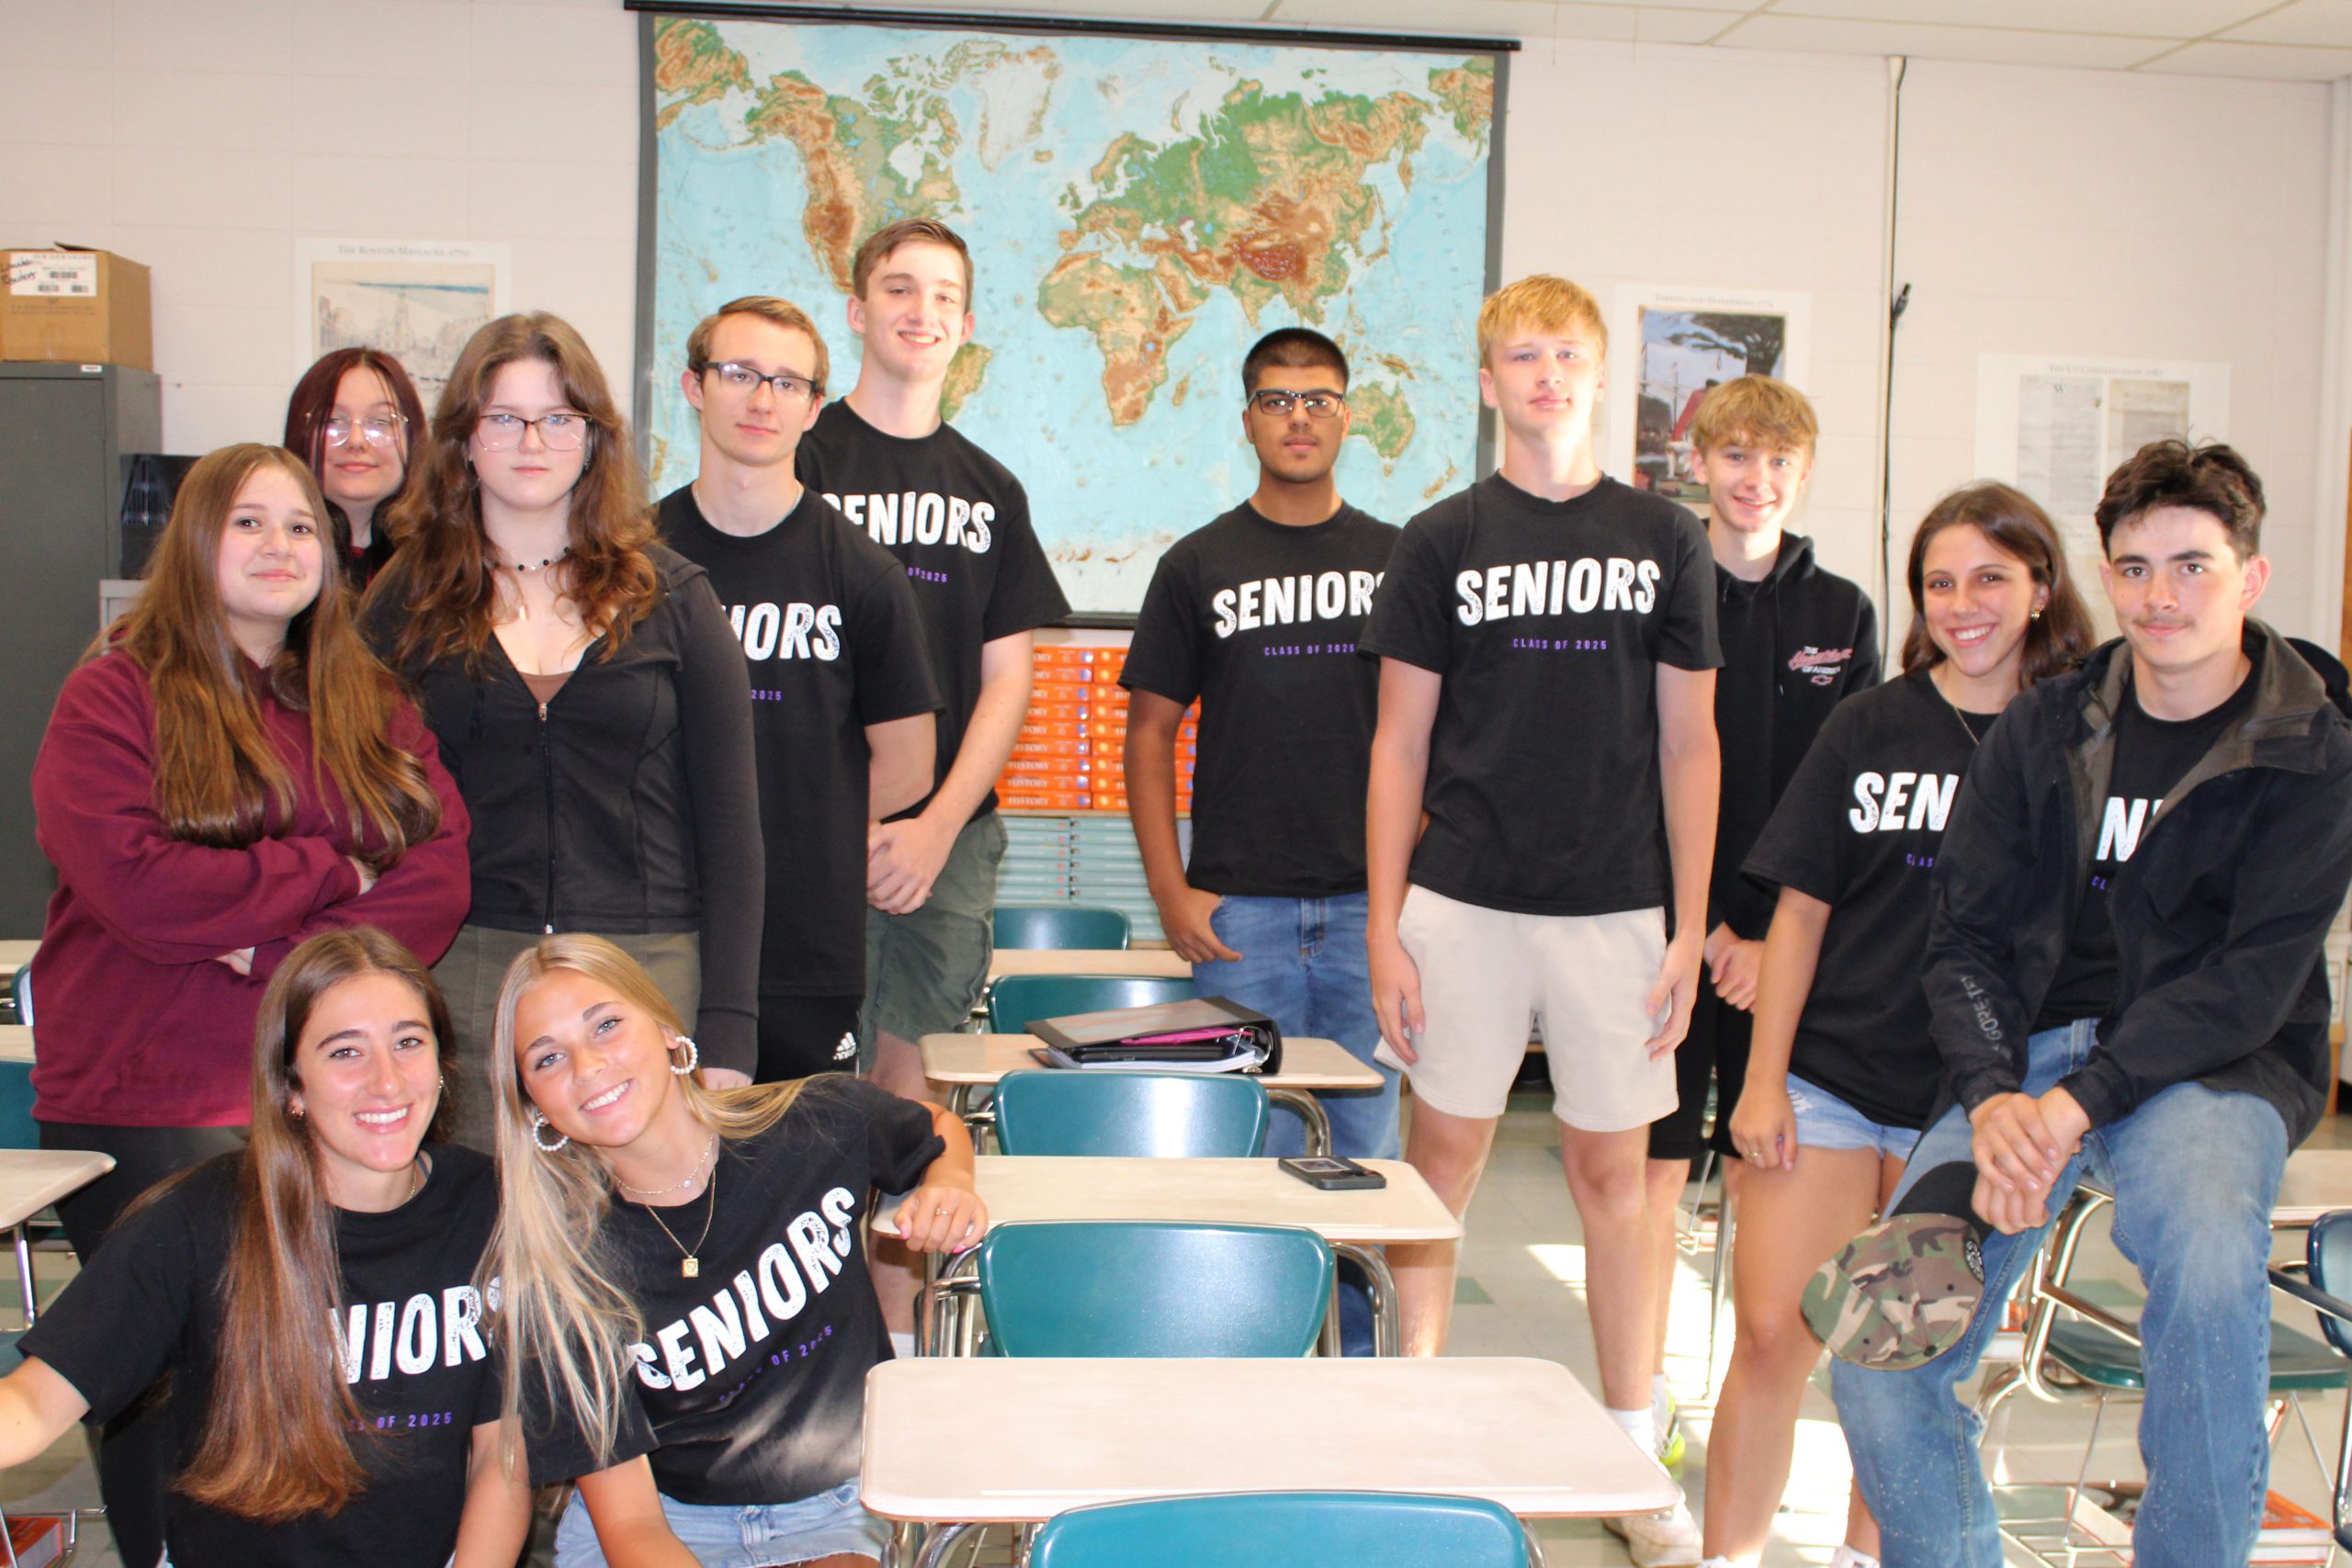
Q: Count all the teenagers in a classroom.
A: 12